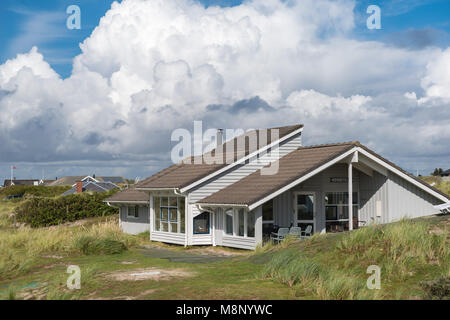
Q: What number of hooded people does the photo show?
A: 0